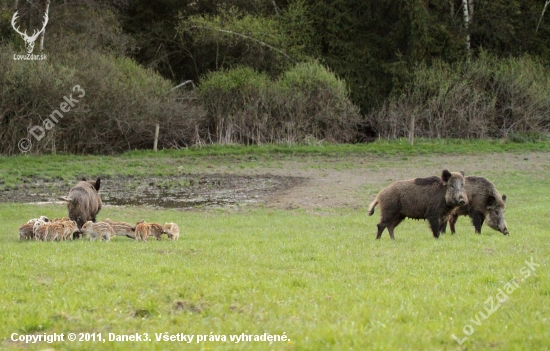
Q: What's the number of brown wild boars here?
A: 3